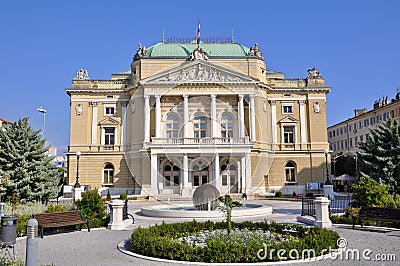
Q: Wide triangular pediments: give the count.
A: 1